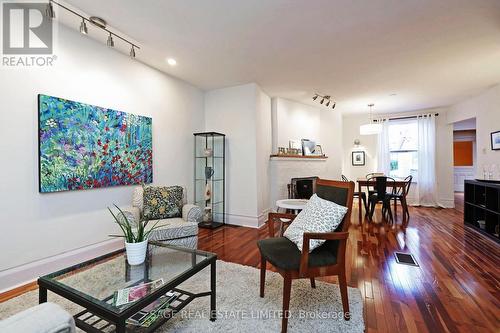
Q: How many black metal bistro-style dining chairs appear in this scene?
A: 4